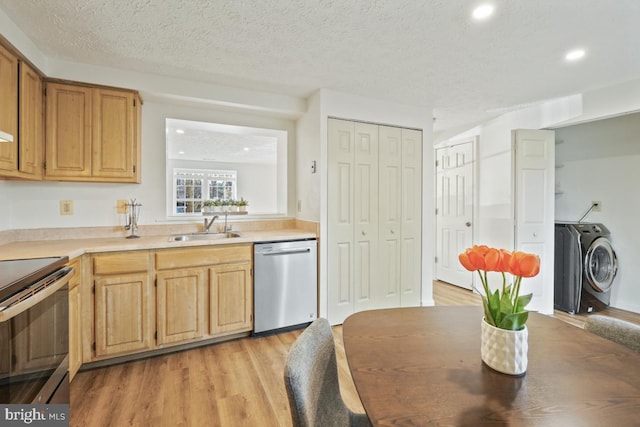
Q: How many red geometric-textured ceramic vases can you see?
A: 0